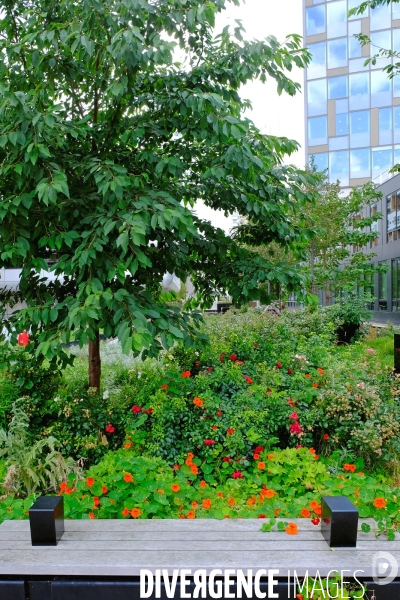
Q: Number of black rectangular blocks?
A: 2